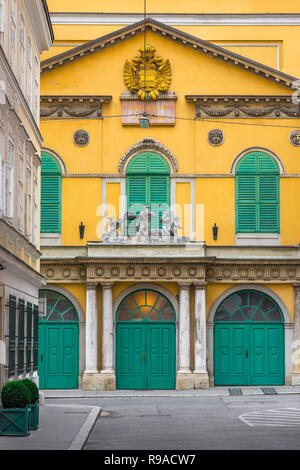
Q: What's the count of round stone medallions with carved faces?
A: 3